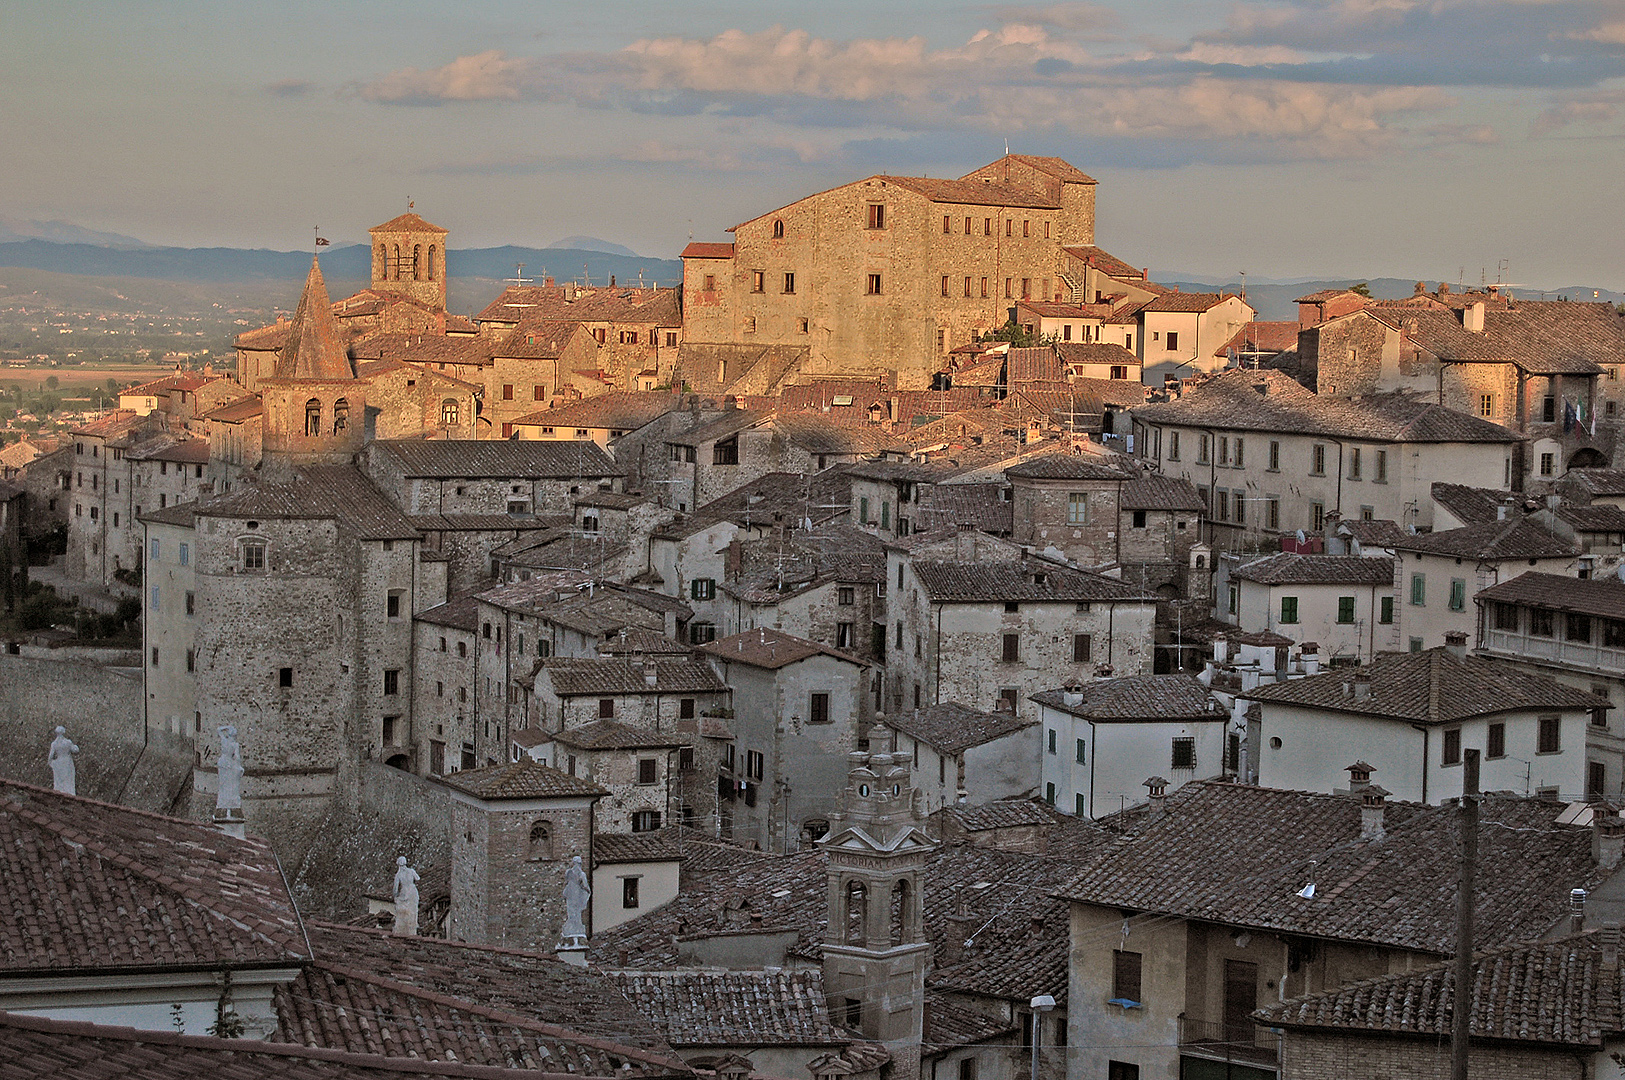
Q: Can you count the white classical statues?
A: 4